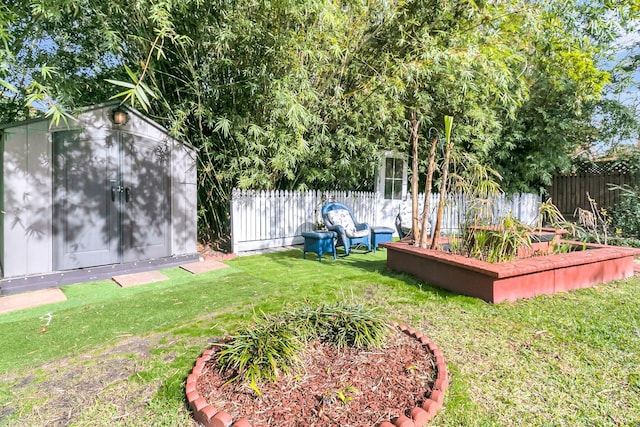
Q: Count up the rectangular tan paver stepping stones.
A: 3